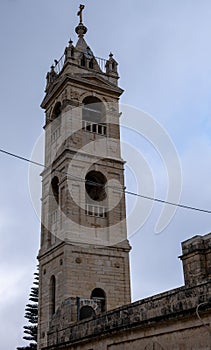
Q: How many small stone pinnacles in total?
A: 3